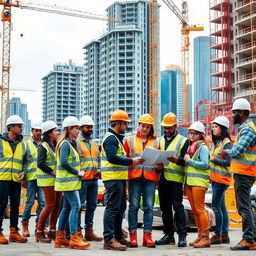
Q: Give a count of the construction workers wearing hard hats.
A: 11